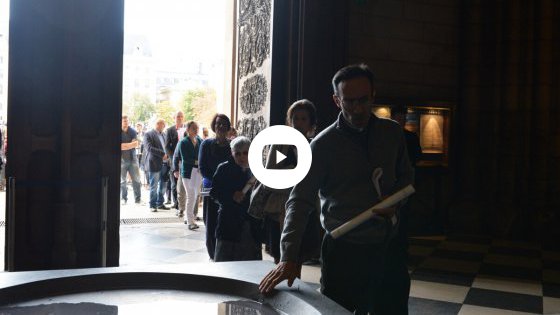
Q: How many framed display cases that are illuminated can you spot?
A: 2